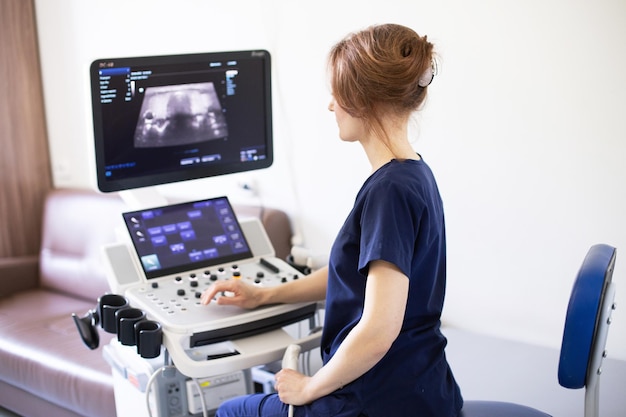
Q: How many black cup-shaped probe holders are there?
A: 3